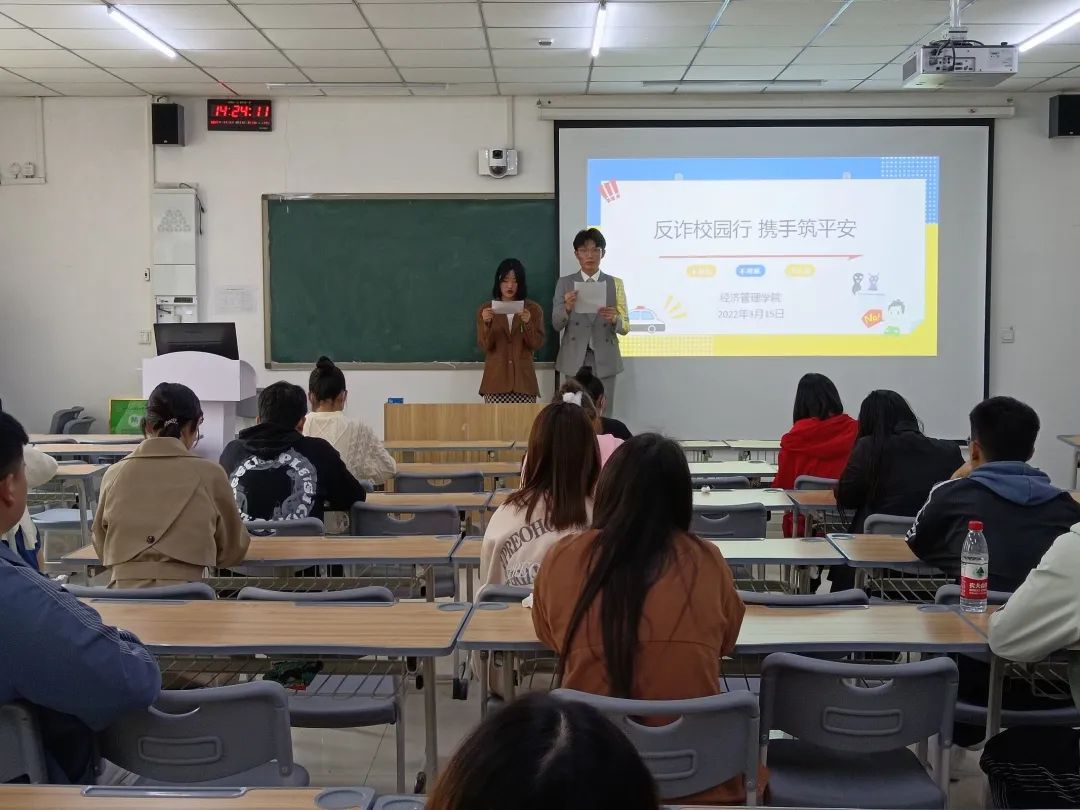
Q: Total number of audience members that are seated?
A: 14